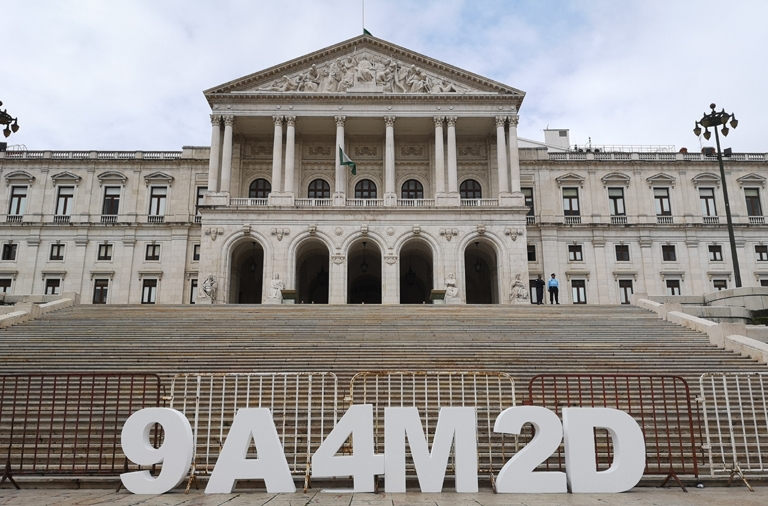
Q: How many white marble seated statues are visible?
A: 4